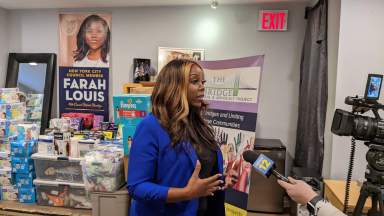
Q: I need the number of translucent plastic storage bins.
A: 2